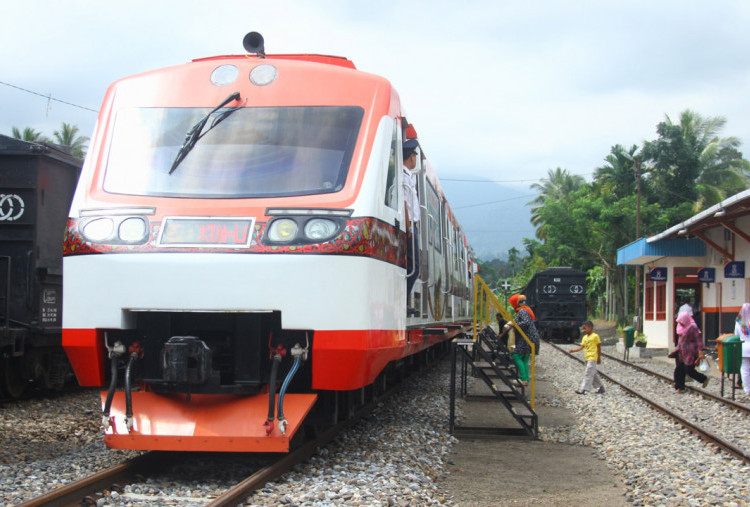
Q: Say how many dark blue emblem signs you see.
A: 3